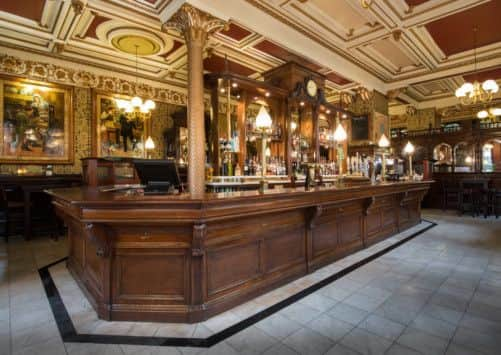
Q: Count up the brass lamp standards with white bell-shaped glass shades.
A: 5